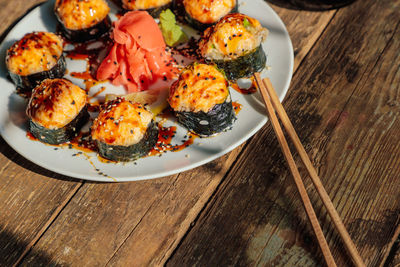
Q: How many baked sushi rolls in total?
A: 8